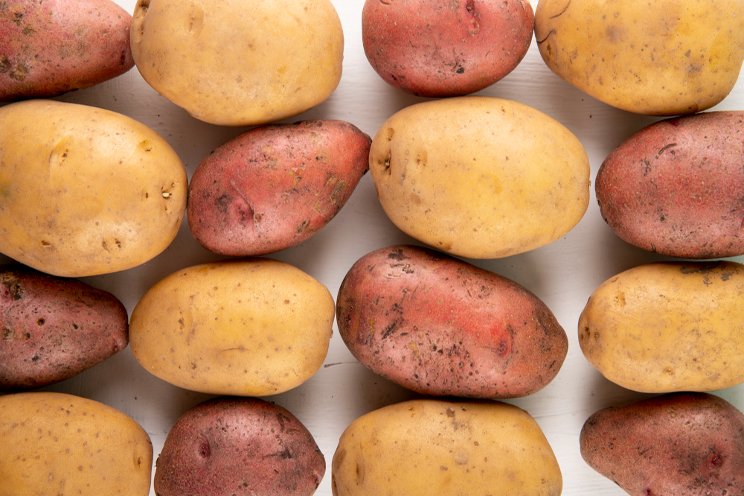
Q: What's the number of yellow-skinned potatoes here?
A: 8